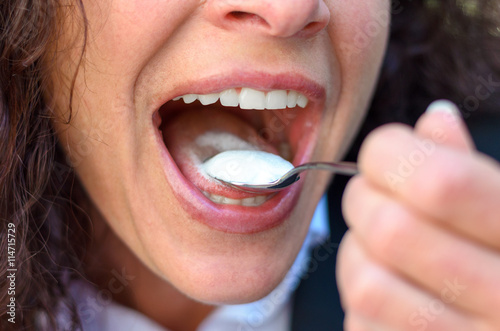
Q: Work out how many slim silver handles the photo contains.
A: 1